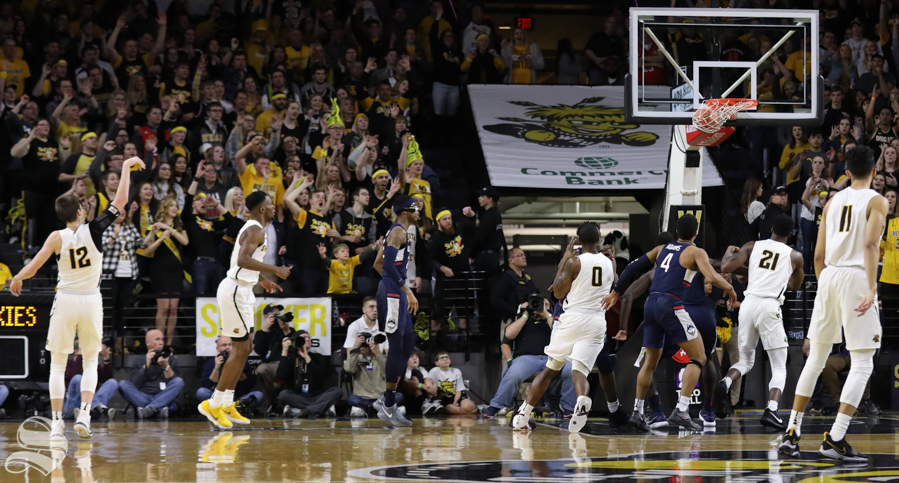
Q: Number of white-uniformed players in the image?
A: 5